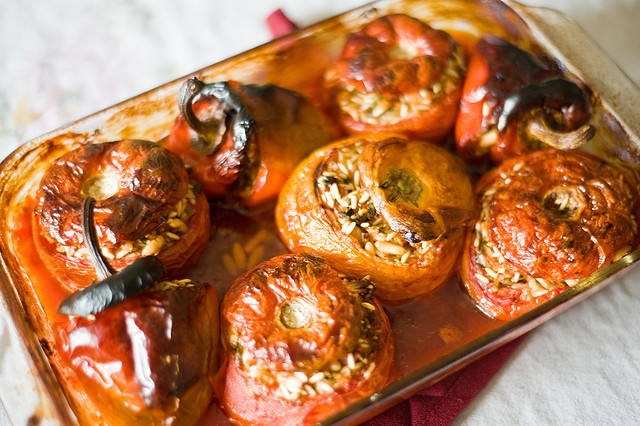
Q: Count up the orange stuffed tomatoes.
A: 1